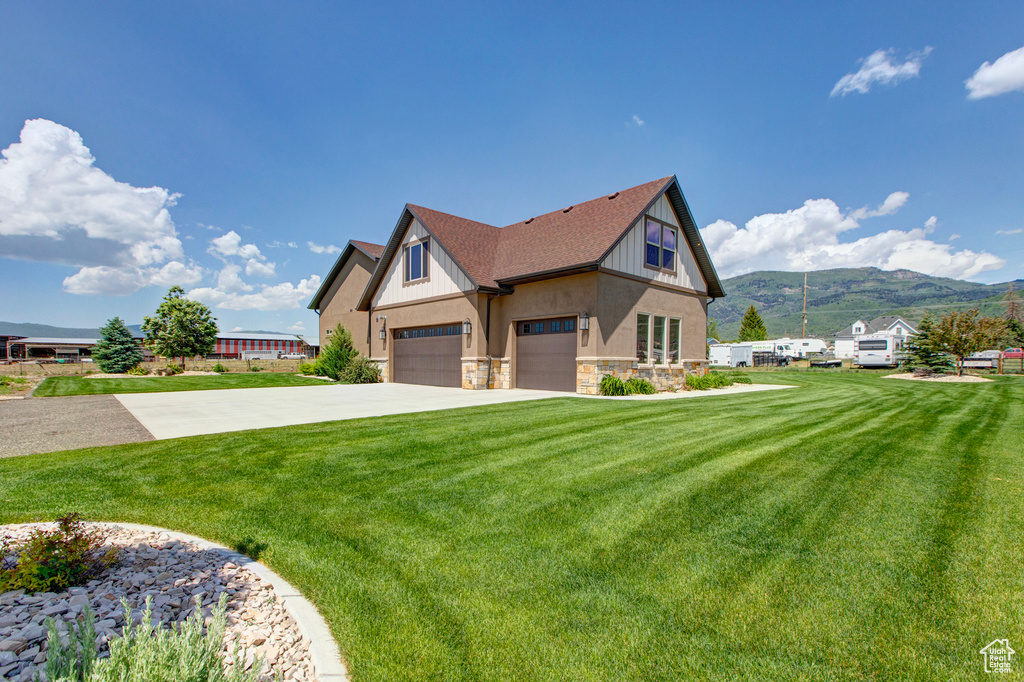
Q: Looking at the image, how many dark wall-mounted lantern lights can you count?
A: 3